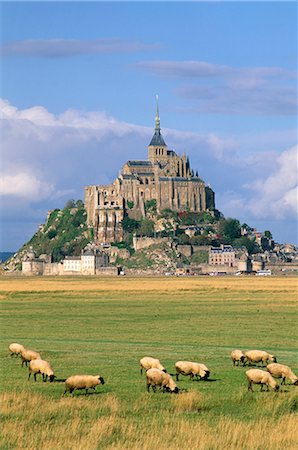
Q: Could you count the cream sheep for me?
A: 11